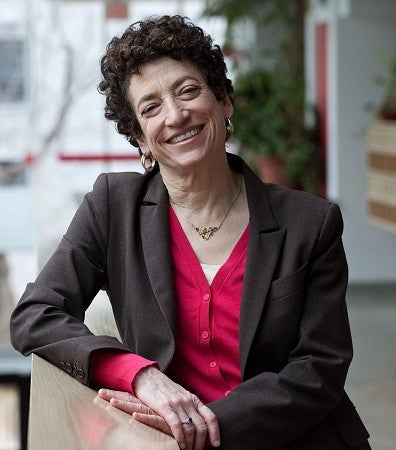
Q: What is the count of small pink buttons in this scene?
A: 4